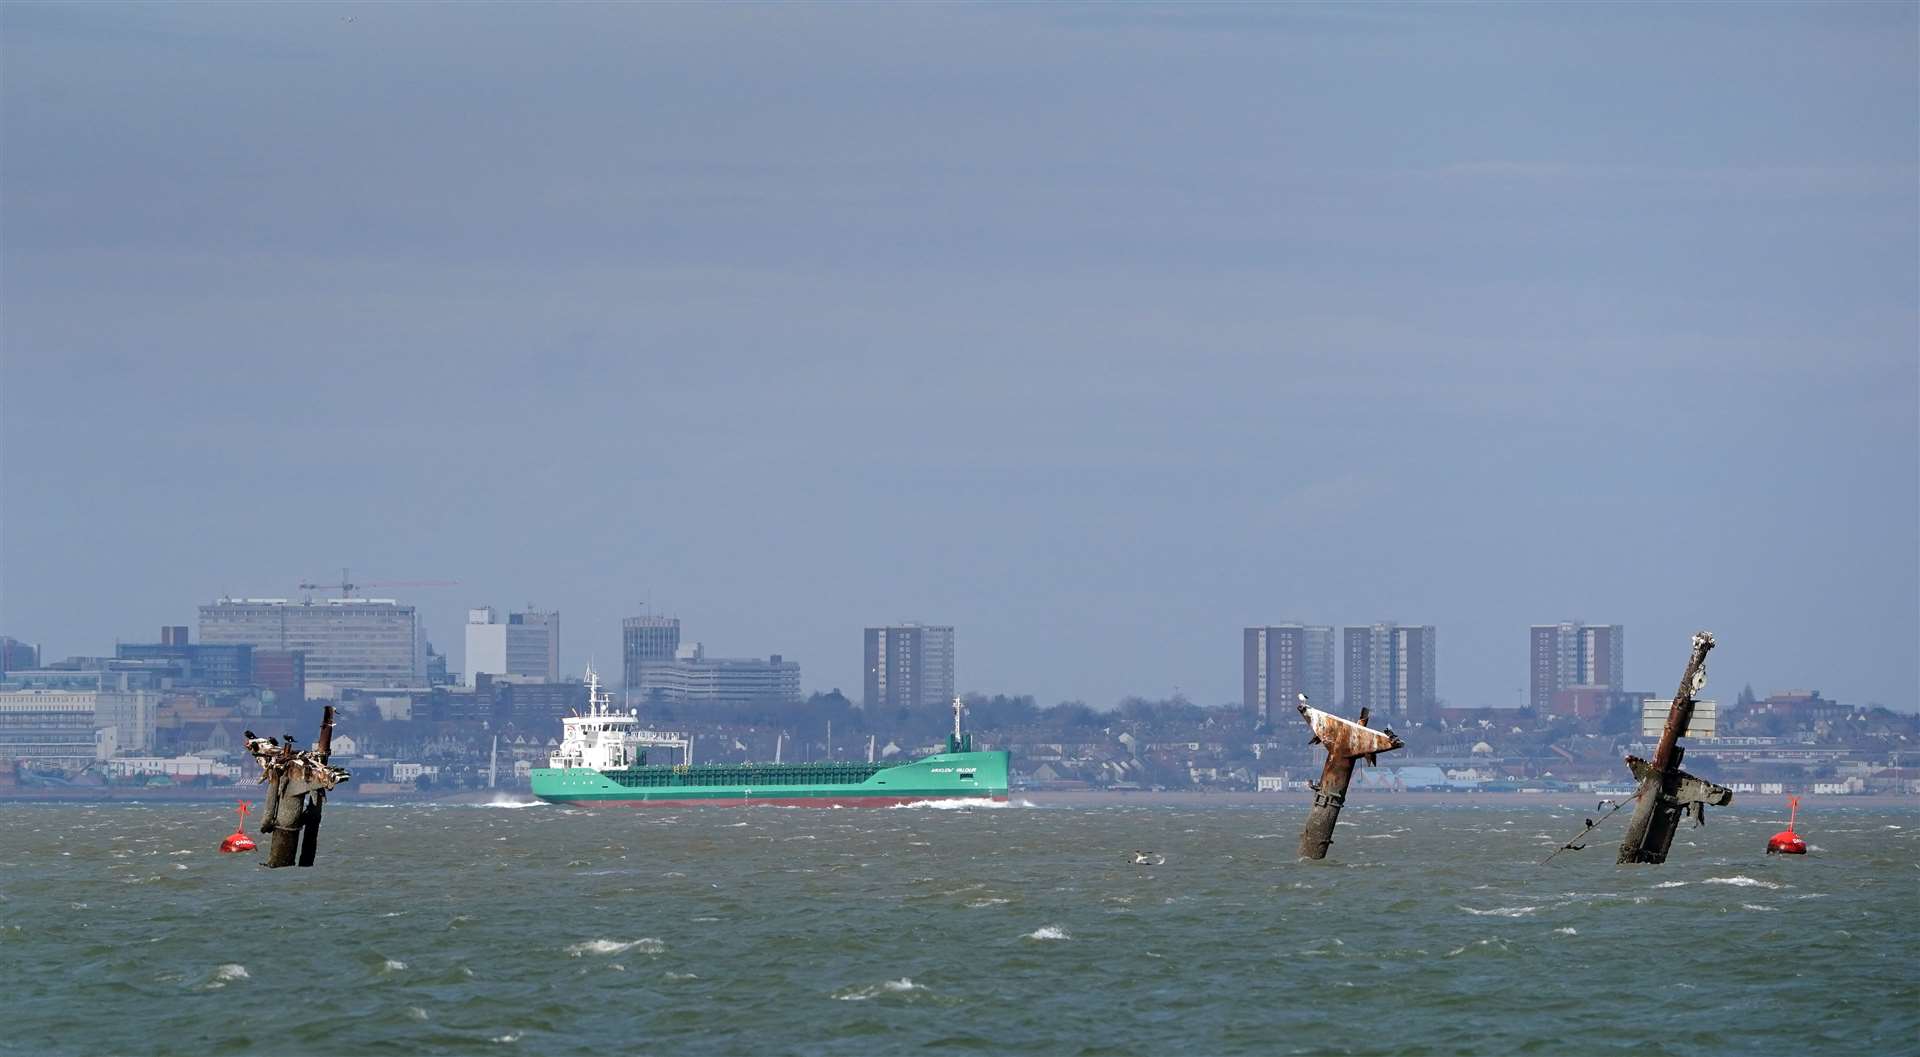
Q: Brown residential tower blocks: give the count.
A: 4